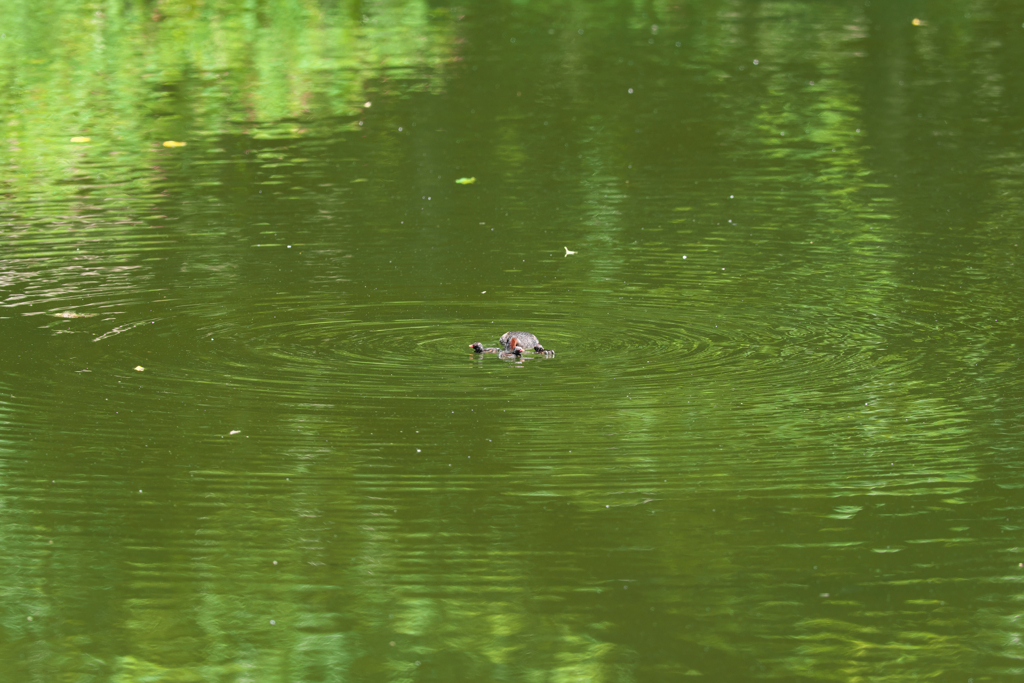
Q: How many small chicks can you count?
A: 3